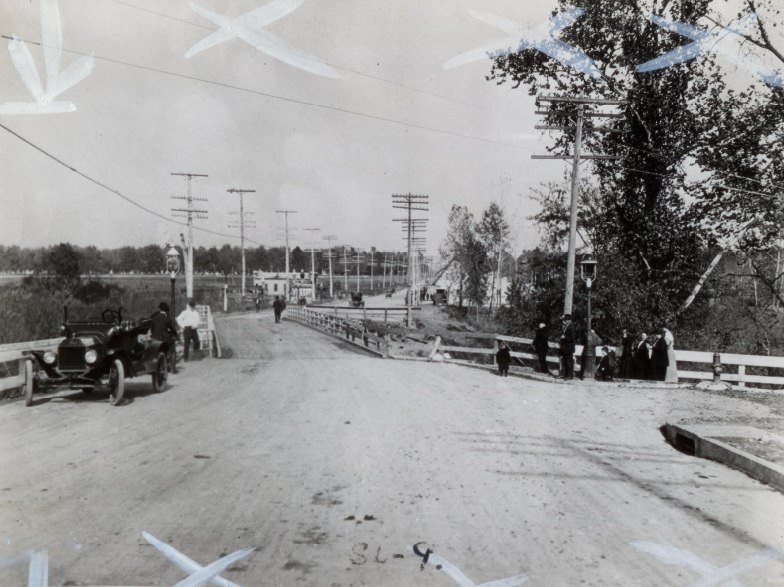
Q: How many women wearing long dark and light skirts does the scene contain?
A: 4